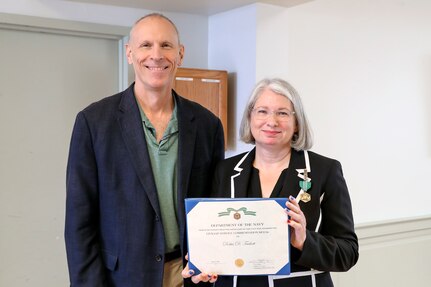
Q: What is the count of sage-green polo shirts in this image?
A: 1